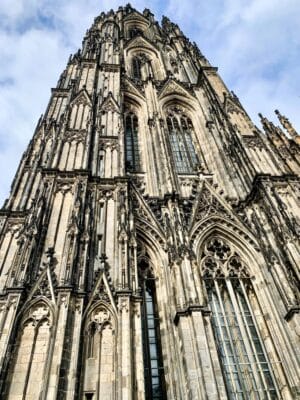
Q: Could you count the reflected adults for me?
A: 0